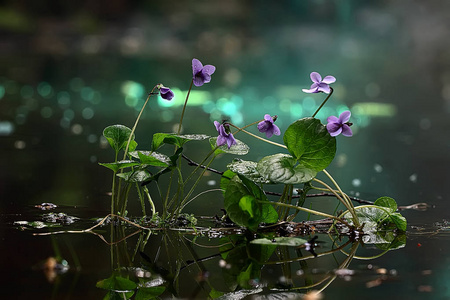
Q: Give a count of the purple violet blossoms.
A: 6